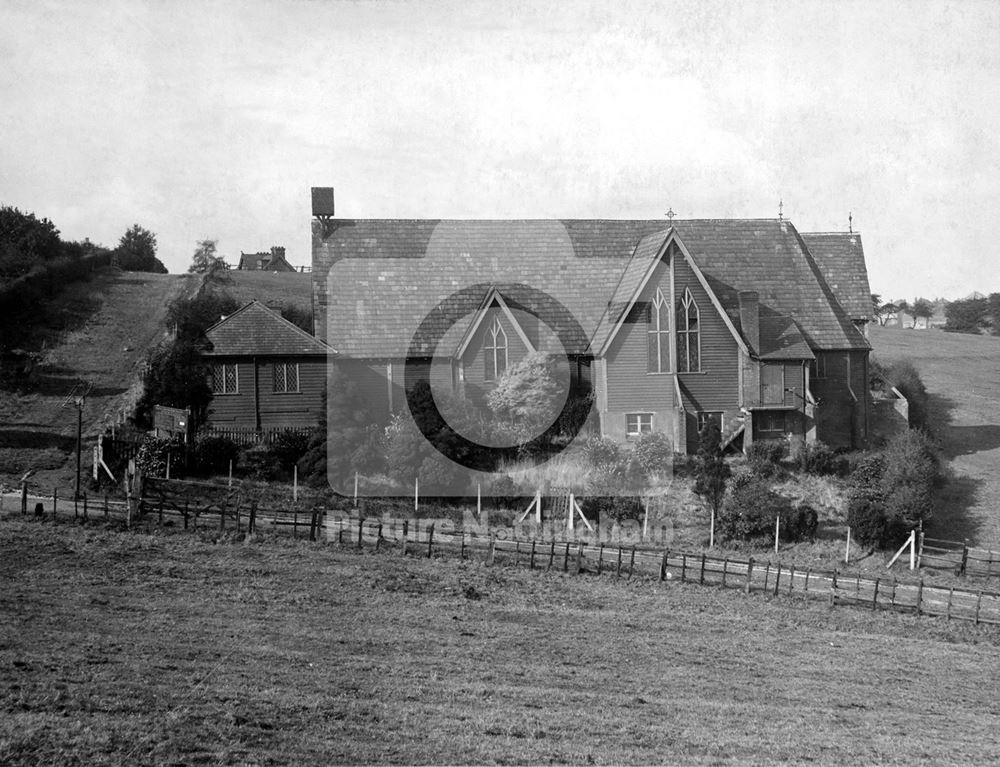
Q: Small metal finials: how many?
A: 3